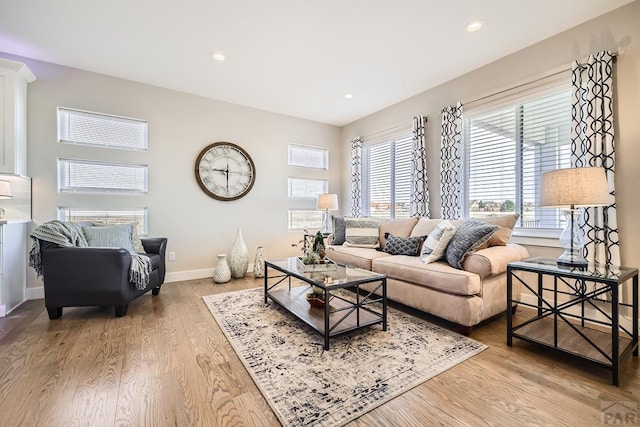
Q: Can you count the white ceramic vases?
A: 3